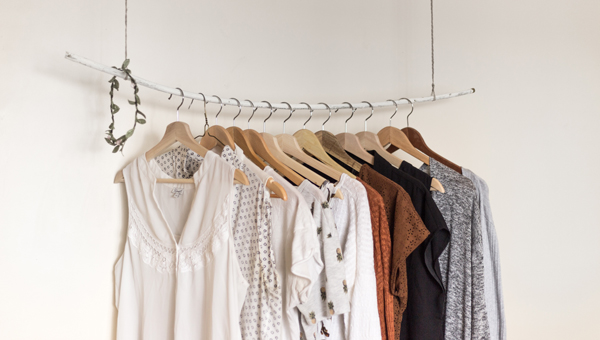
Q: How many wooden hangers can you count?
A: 12